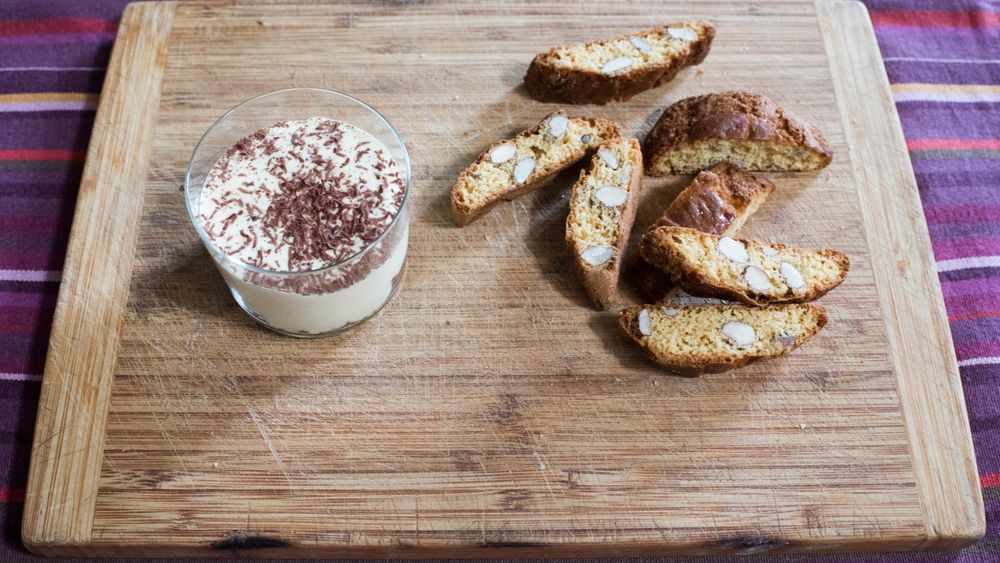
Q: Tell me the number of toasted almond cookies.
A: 7